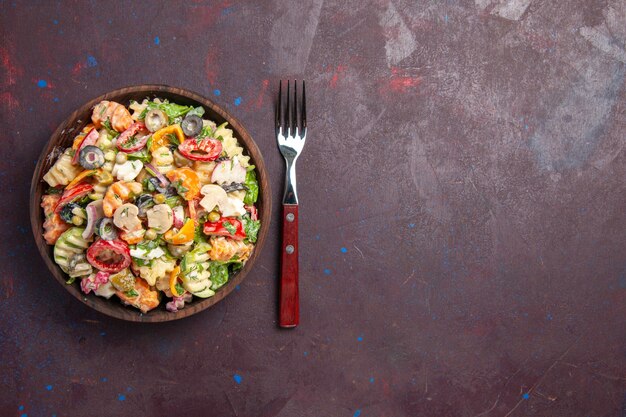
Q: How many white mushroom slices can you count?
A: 3